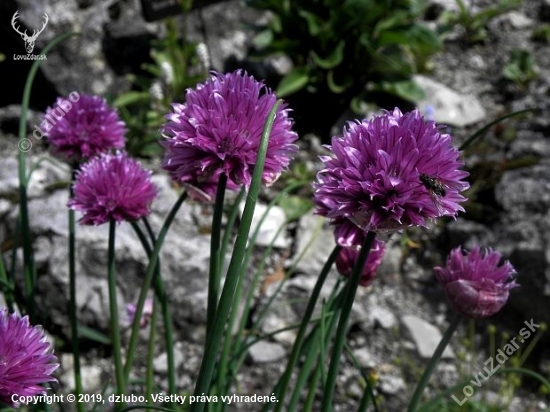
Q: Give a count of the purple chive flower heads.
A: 7